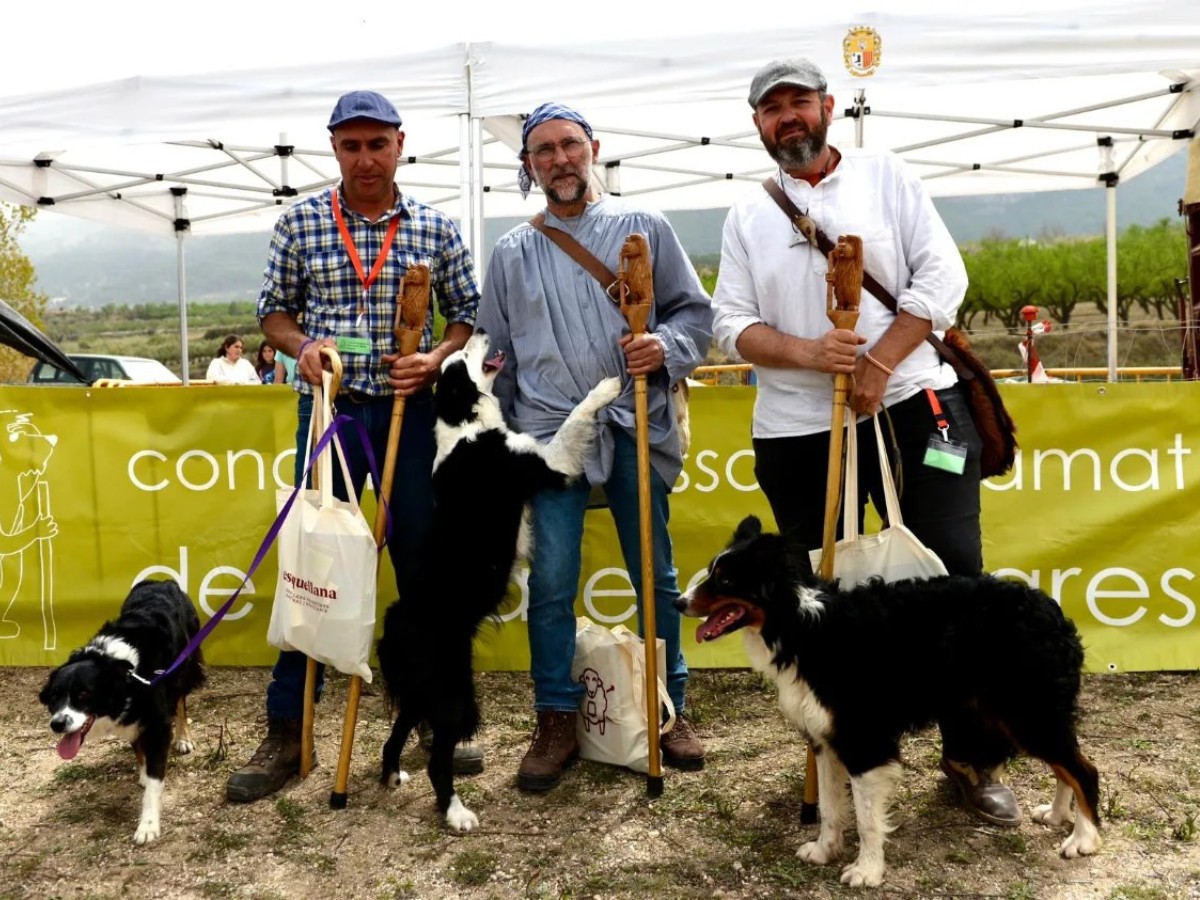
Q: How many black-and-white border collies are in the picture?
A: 3